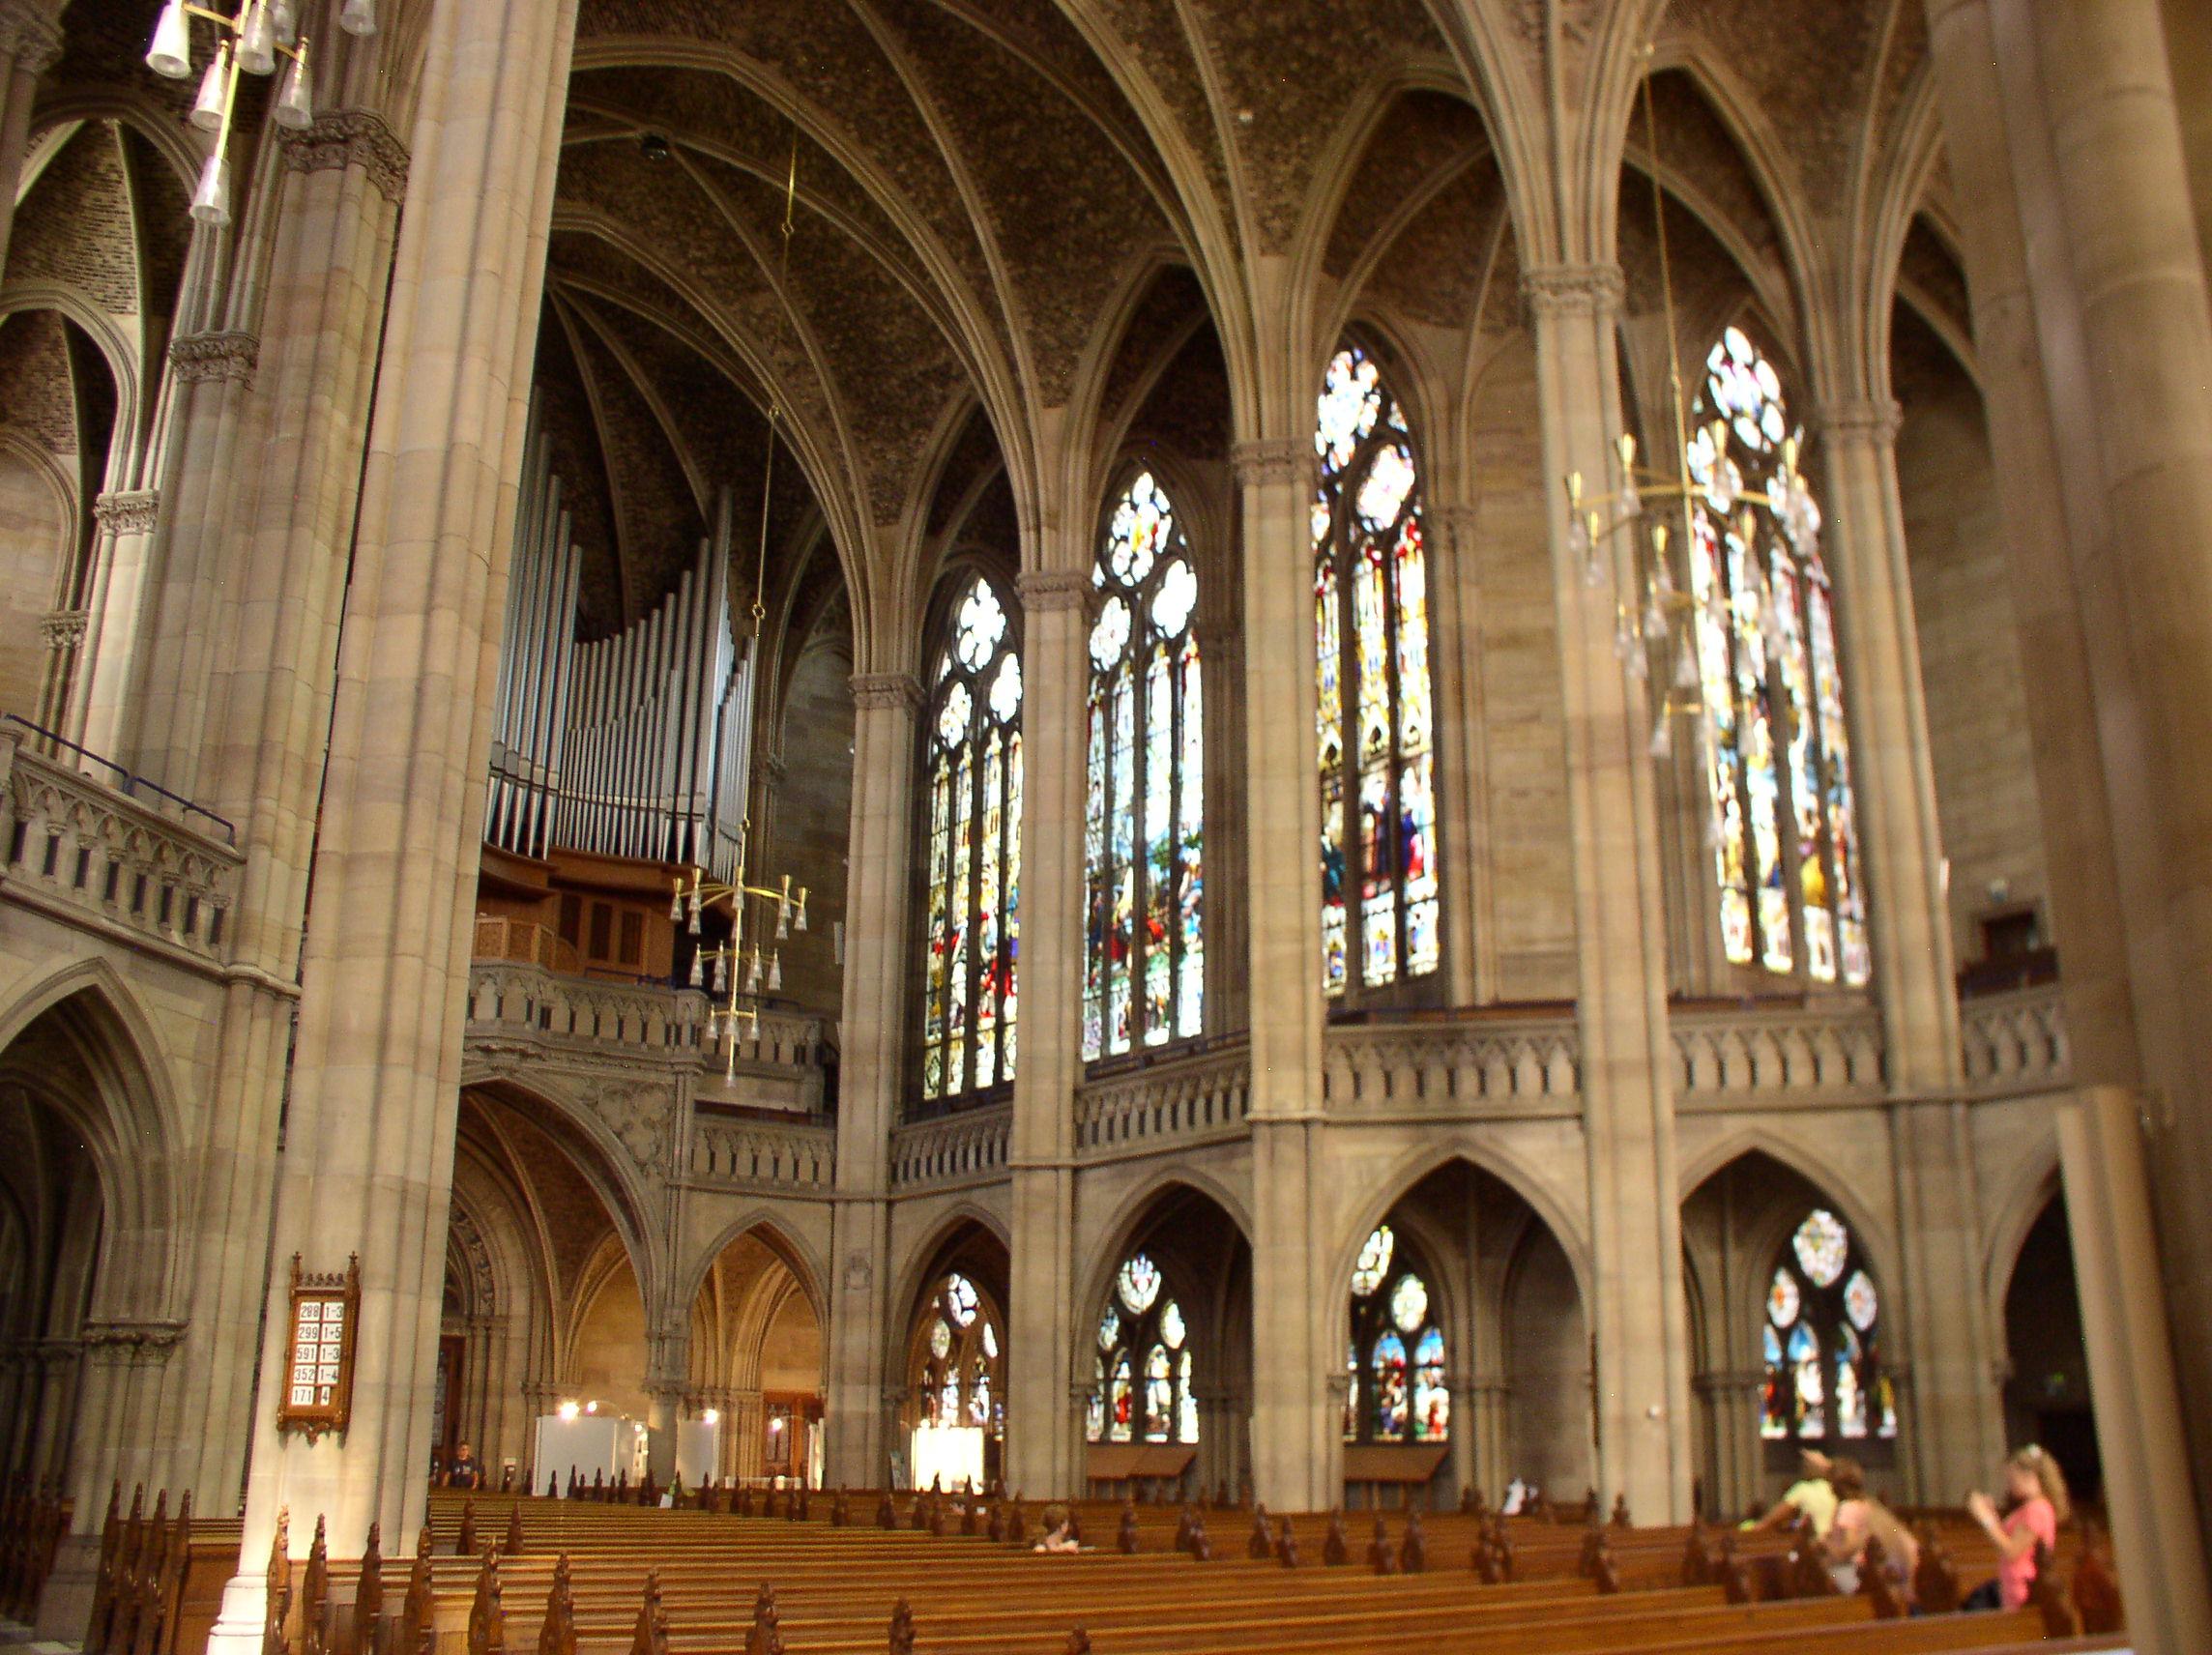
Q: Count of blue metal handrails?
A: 2